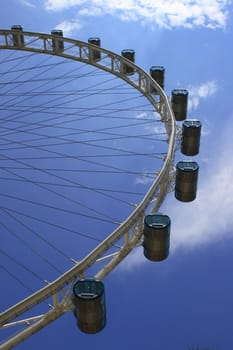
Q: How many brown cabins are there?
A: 10